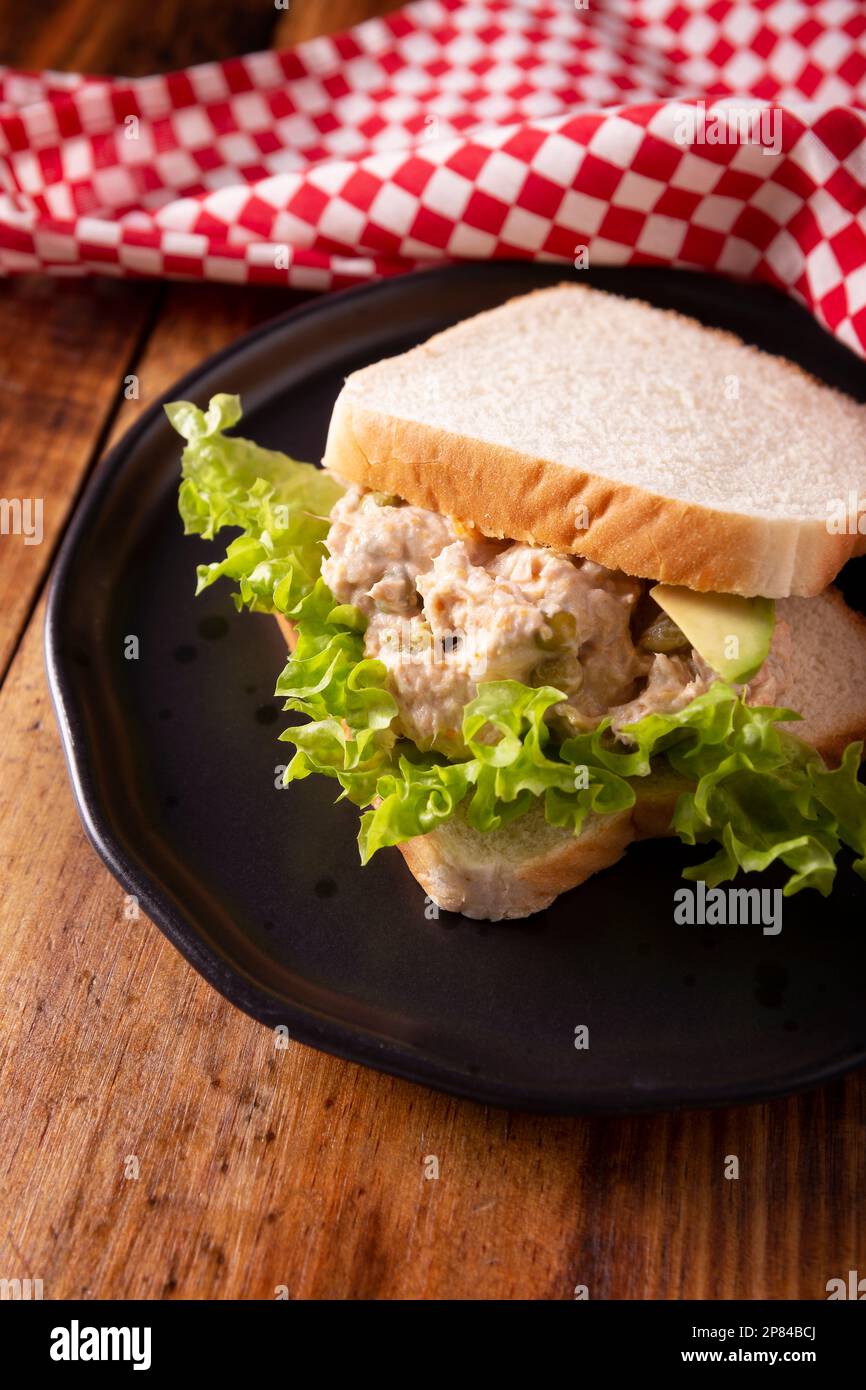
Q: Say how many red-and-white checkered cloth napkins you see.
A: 1